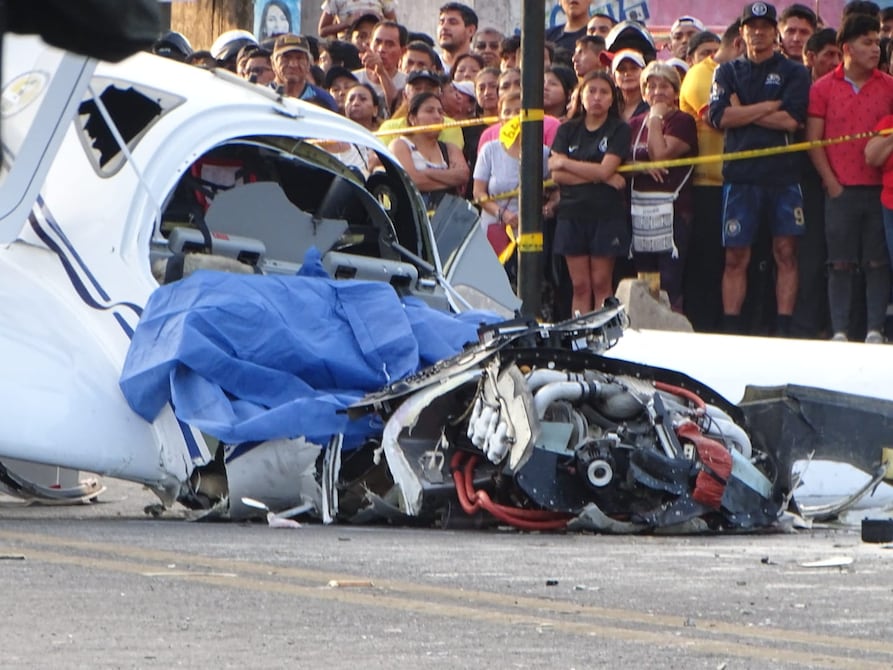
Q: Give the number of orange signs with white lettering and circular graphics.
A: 0